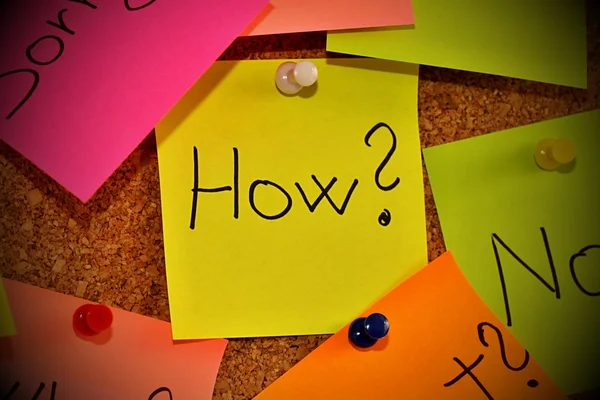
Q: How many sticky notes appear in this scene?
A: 8